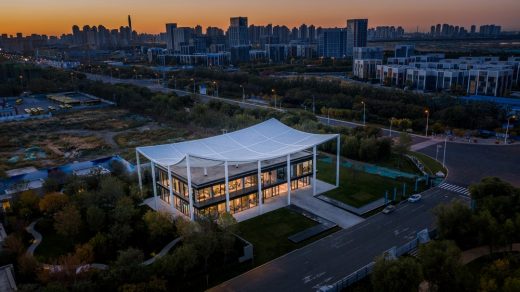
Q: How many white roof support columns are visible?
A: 9